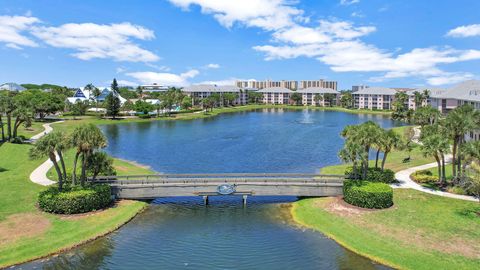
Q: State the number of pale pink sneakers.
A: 0